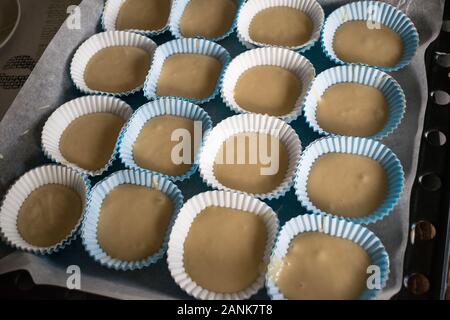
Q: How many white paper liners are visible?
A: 8